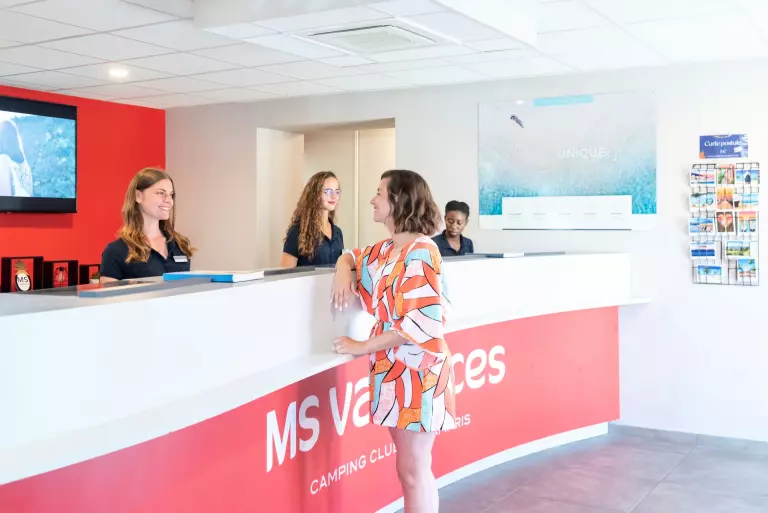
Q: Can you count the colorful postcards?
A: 13